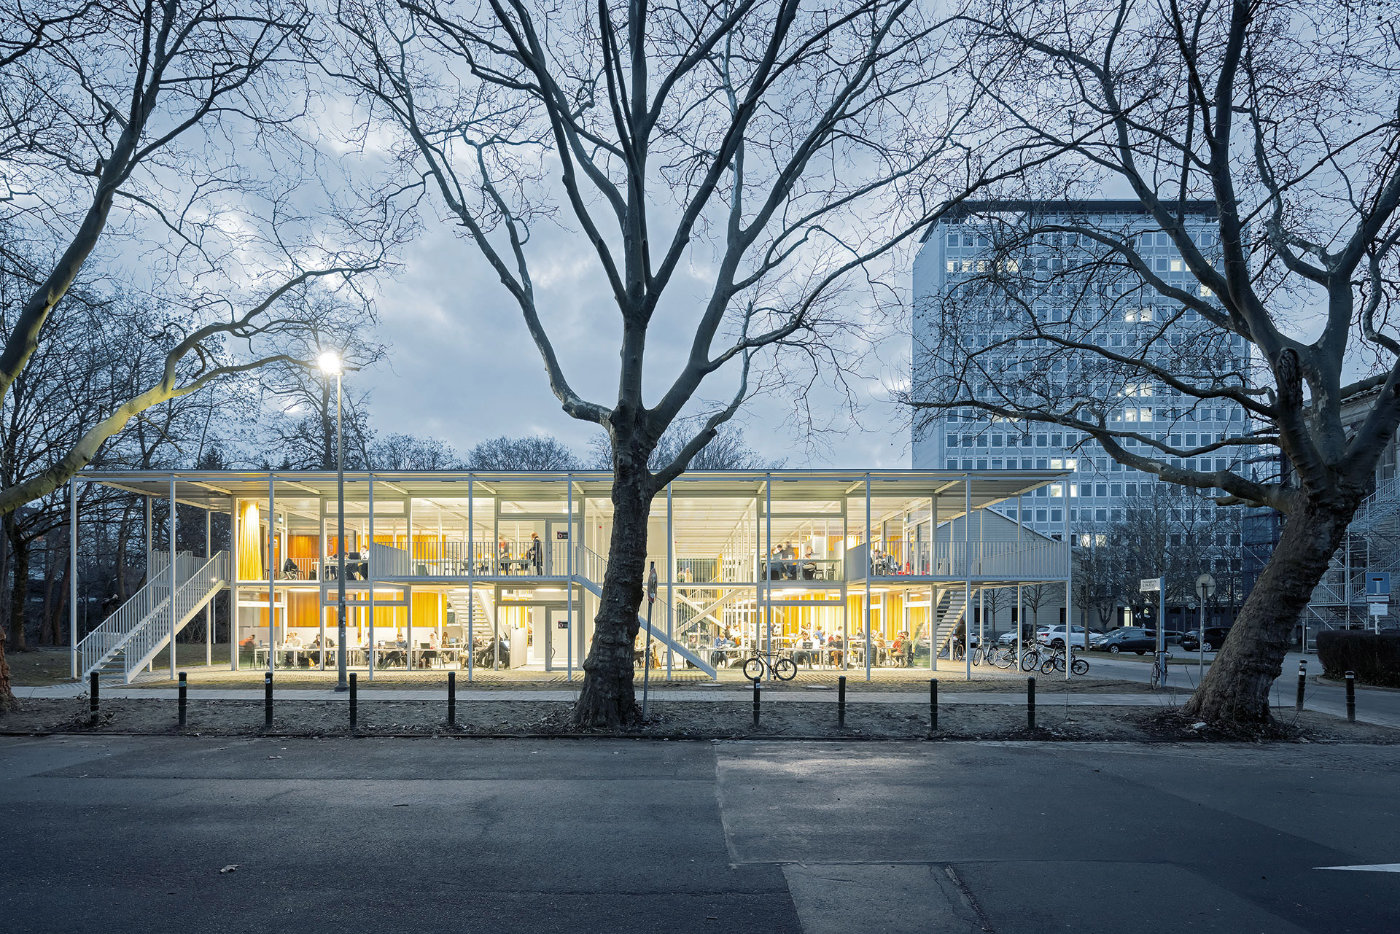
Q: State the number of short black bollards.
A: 11